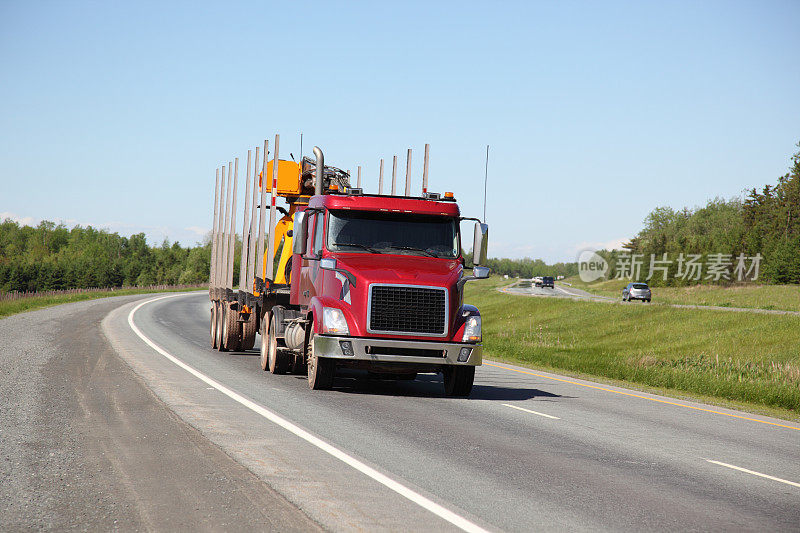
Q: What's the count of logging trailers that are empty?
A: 1